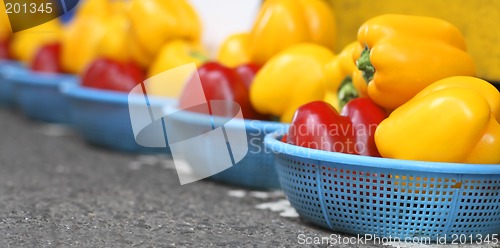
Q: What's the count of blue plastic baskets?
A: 5